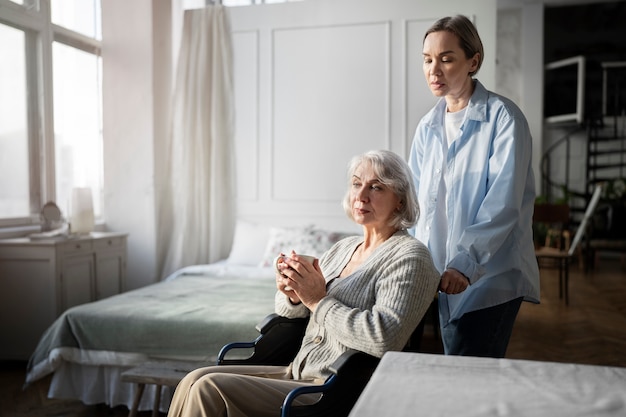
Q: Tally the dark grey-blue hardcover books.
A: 0